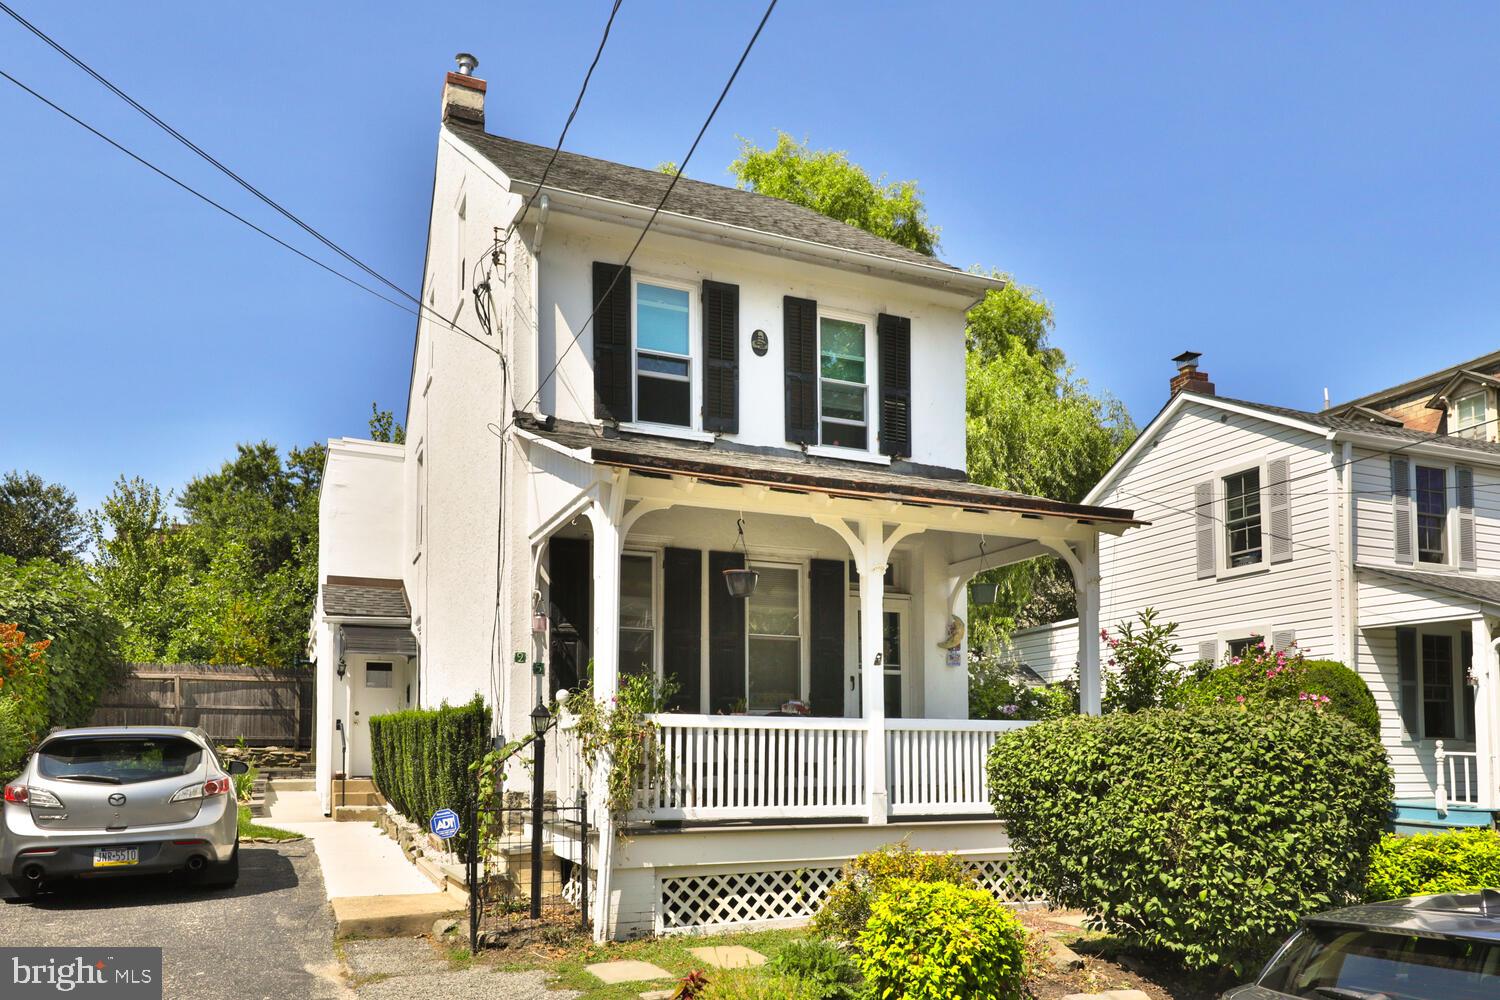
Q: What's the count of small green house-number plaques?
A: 2